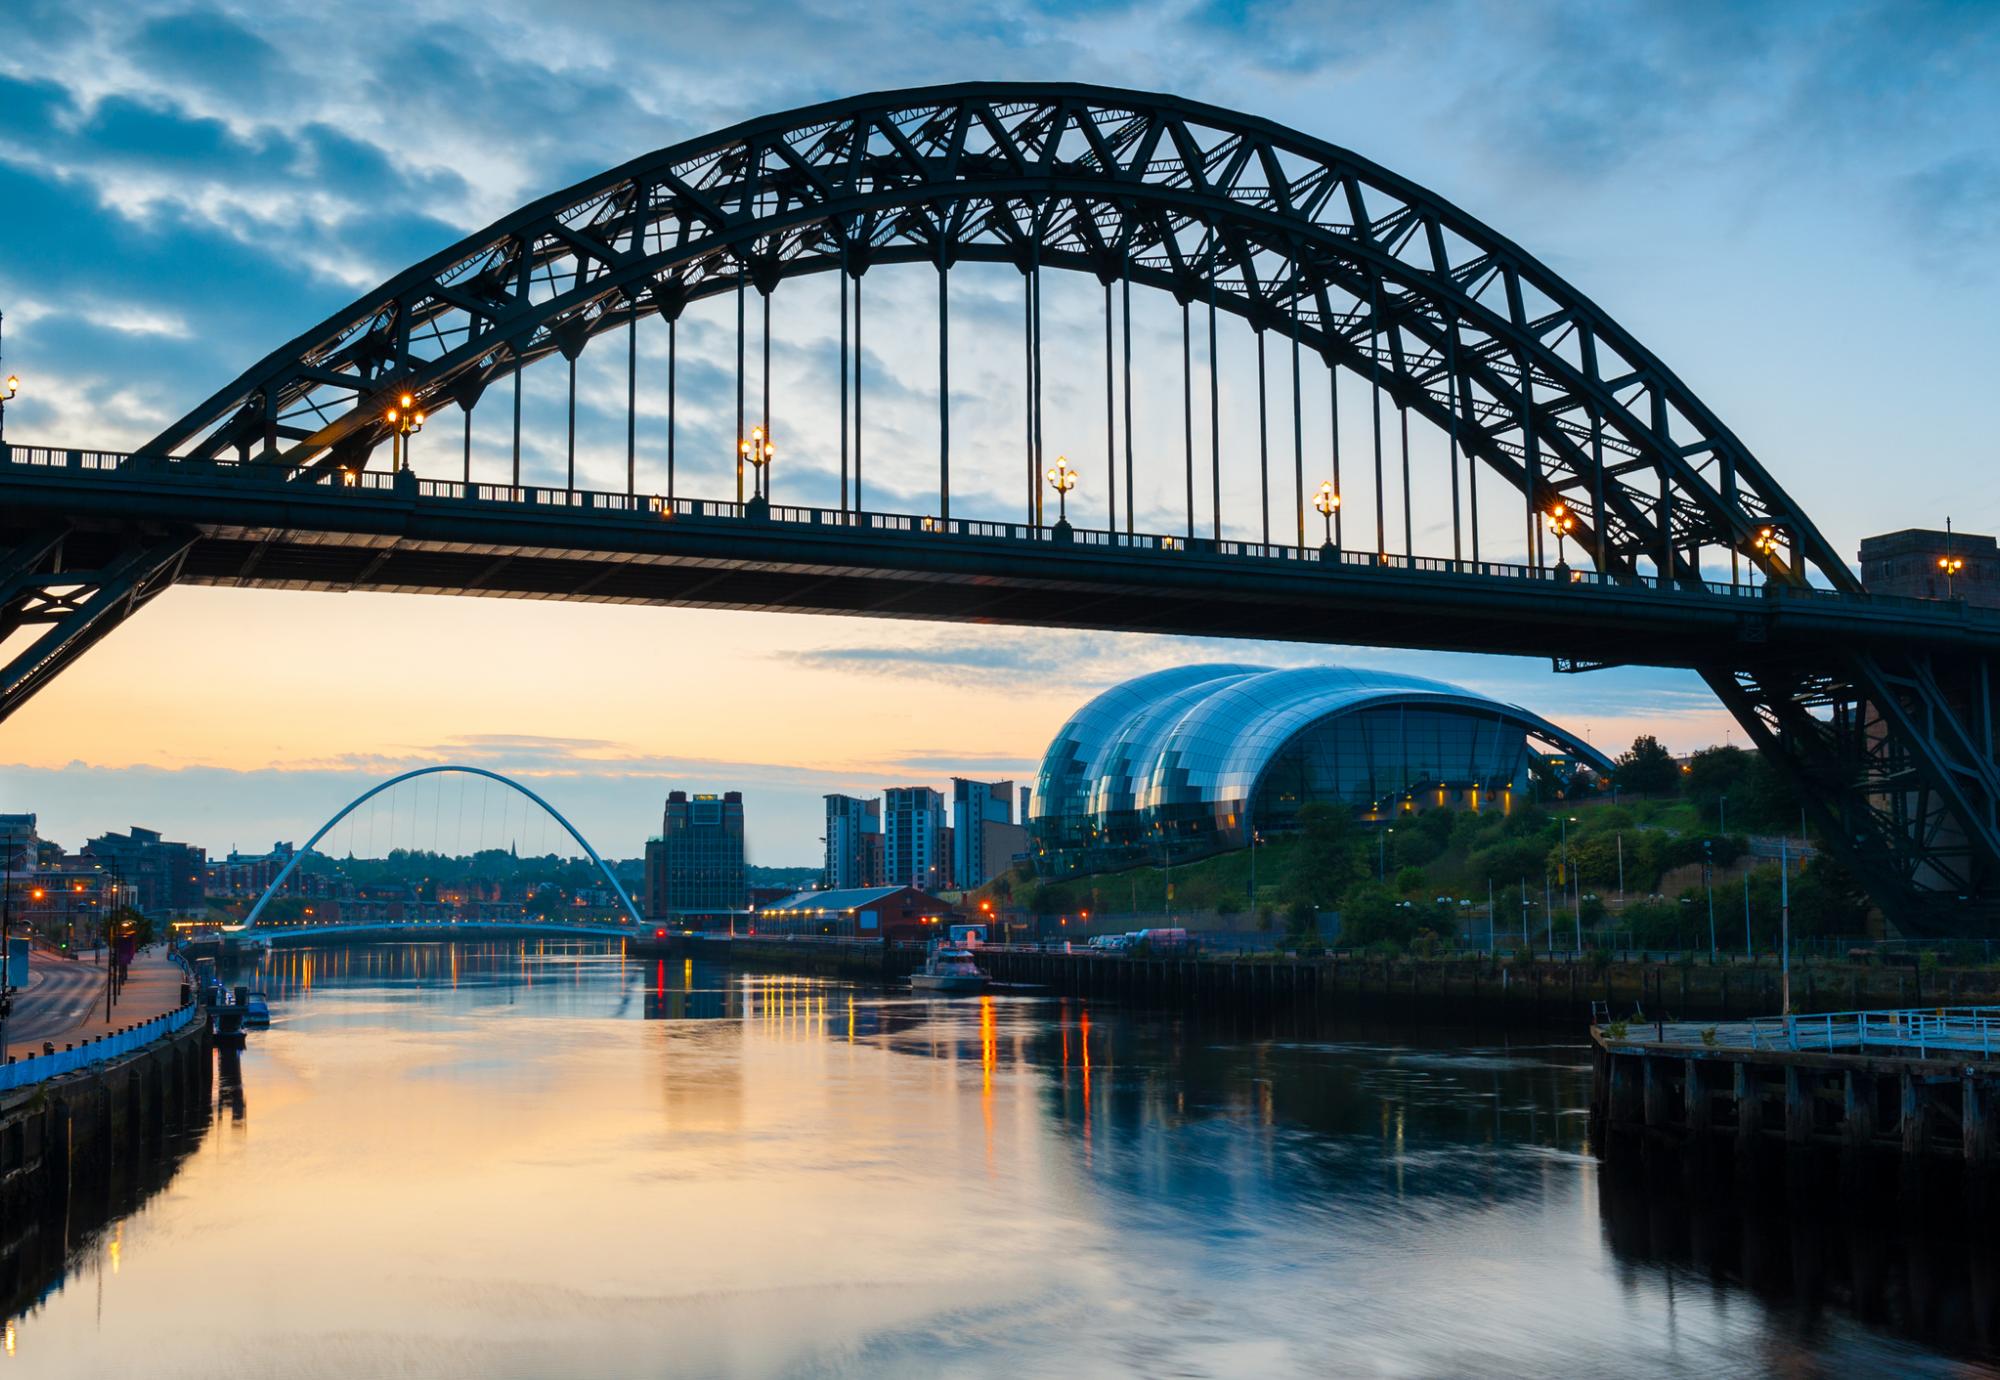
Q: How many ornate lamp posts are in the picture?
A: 8